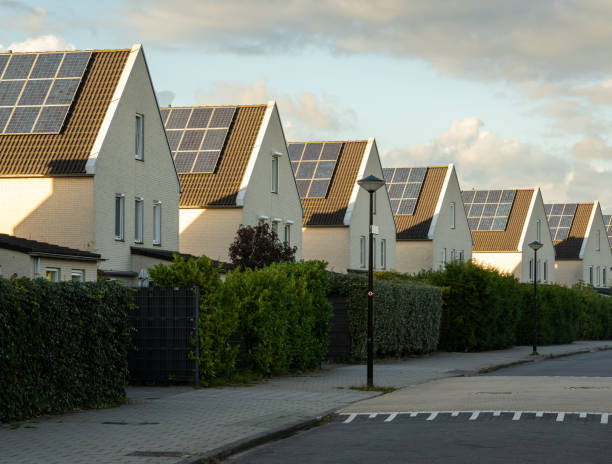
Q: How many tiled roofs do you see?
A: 6